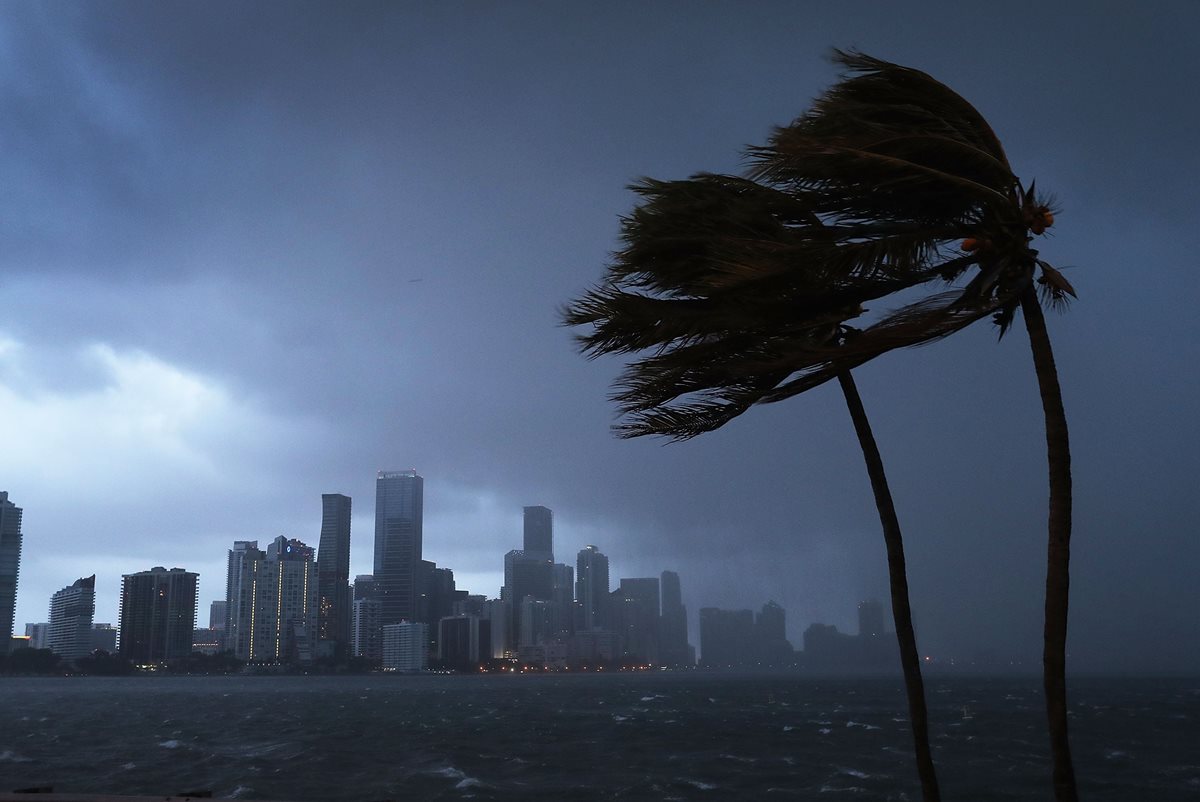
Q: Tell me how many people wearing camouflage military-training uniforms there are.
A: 0